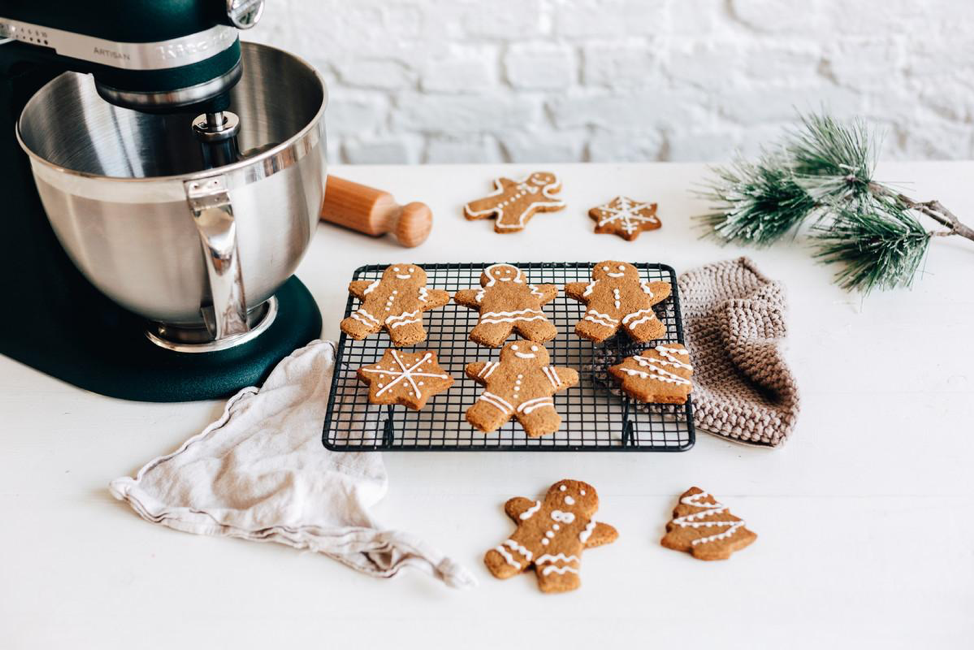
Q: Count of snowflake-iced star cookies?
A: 2